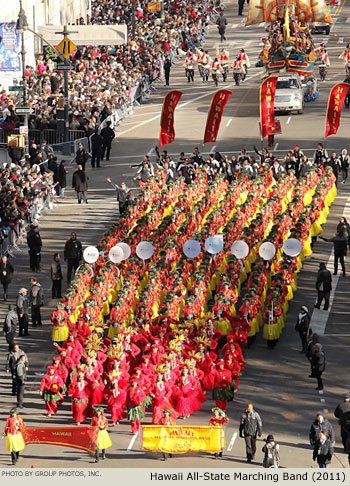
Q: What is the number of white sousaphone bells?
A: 9